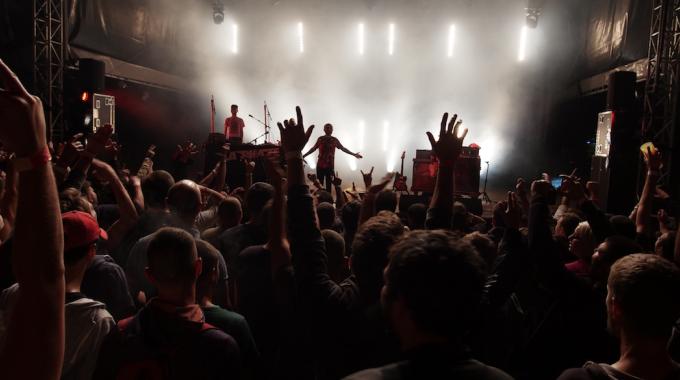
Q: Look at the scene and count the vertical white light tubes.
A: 8